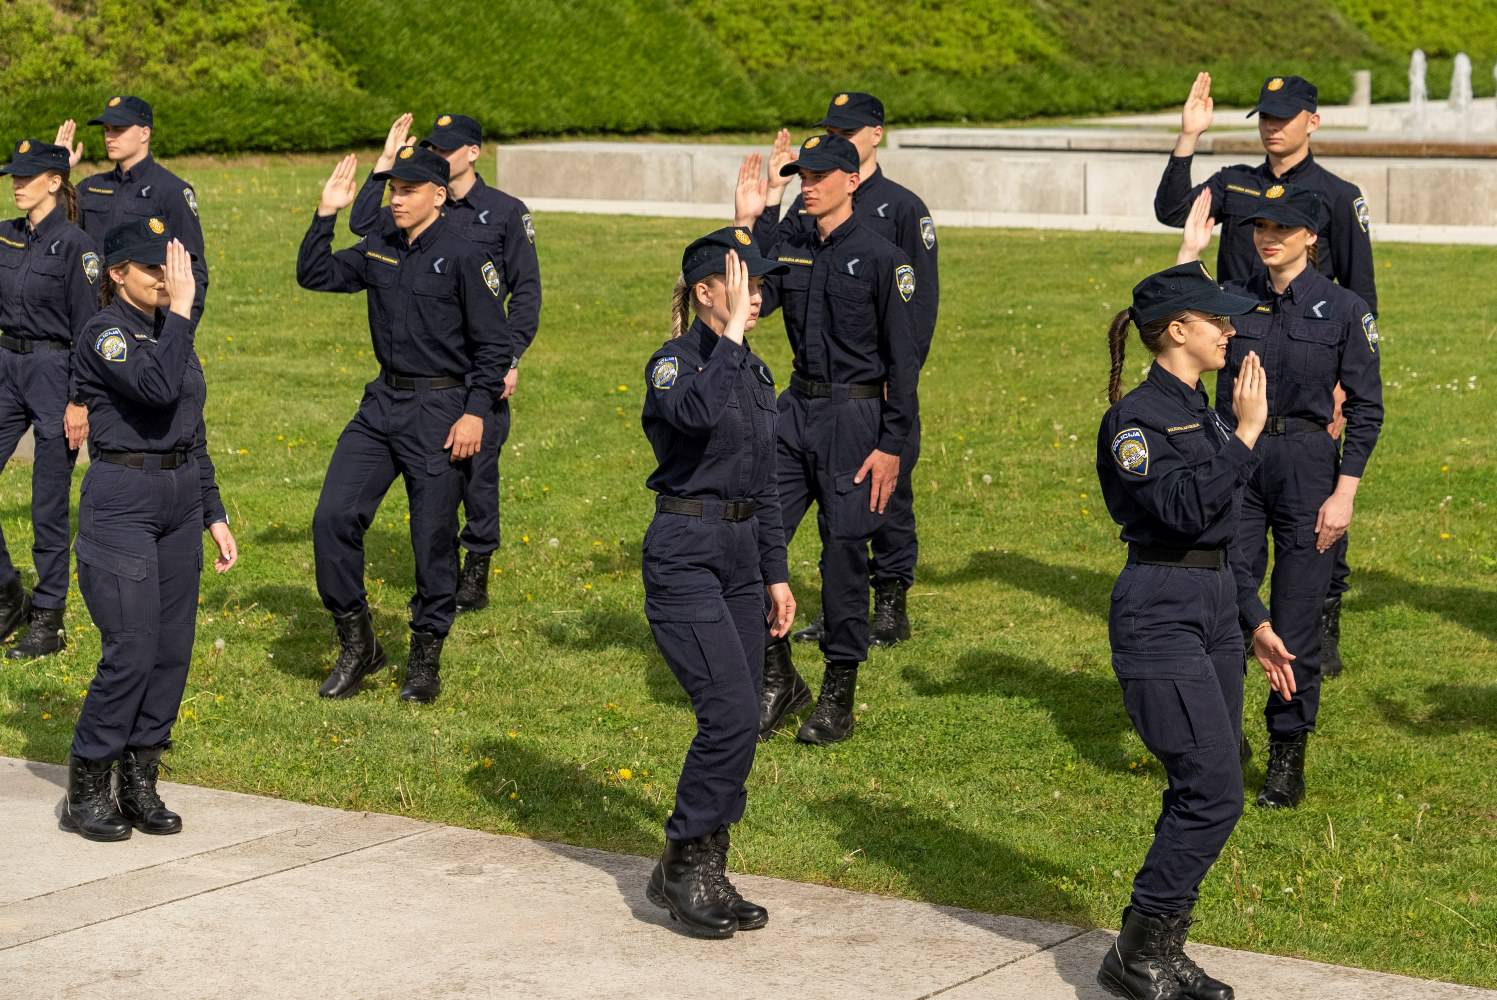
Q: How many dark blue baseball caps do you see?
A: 11